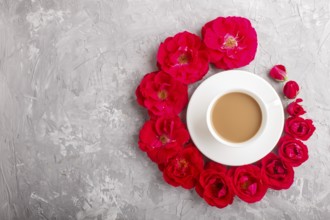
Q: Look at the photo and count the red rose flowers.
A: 13